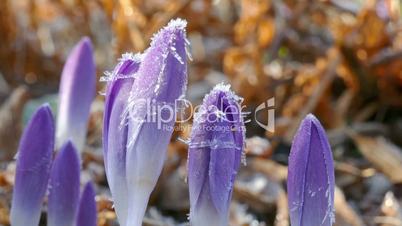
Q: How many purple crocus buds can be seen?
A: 8